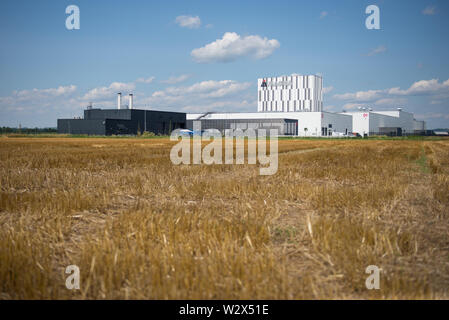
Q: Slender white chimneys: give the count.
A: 2